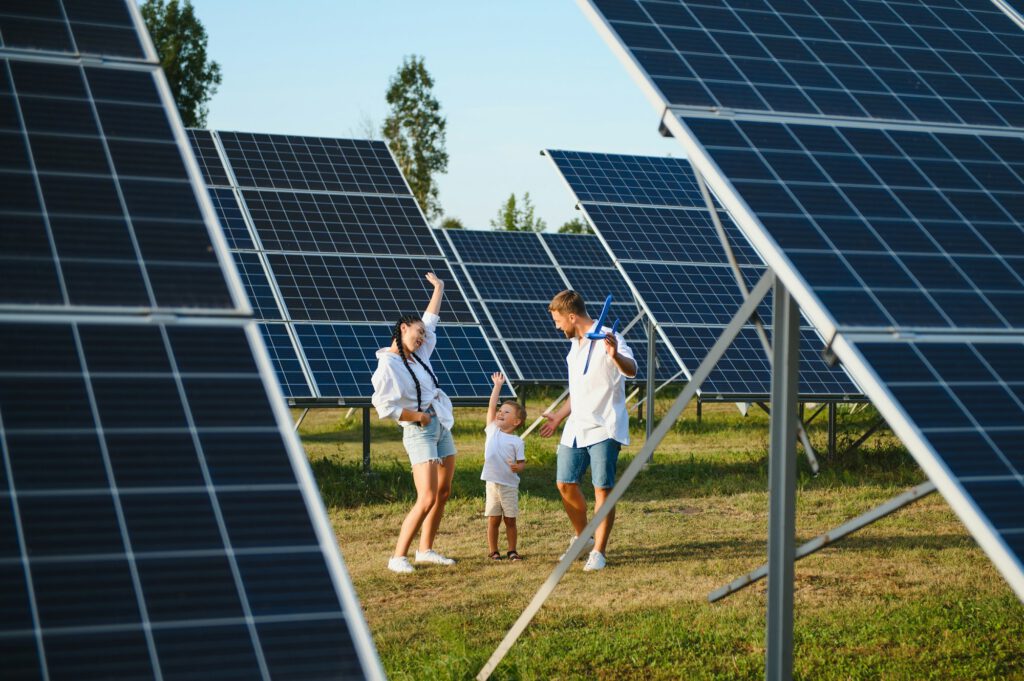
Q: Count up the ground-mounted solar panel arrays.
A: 5